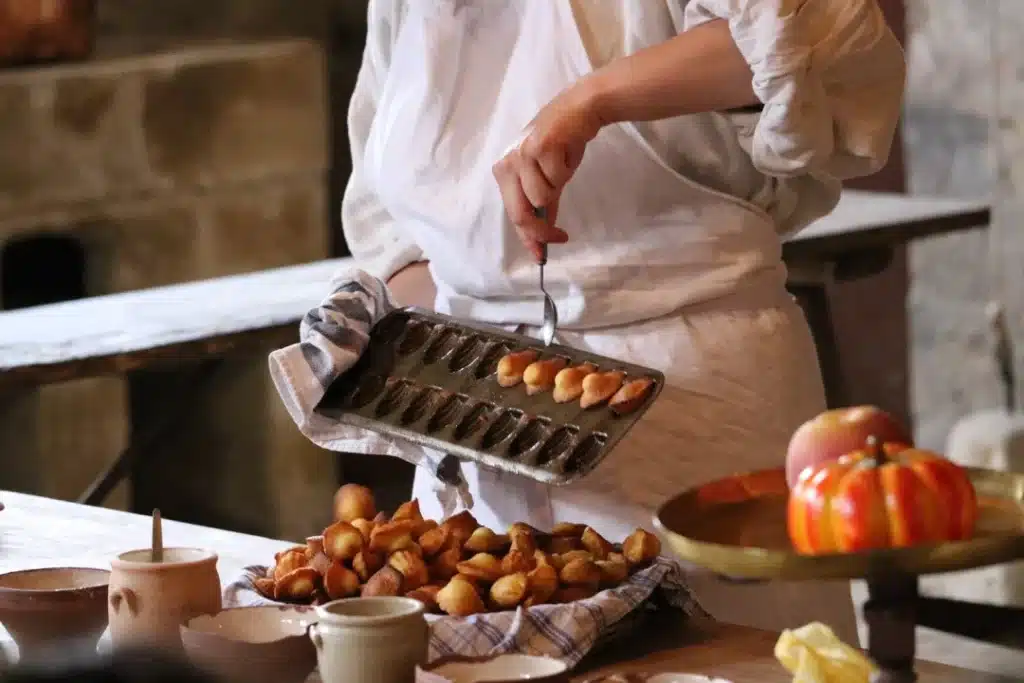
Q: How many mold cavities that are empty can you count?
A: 13